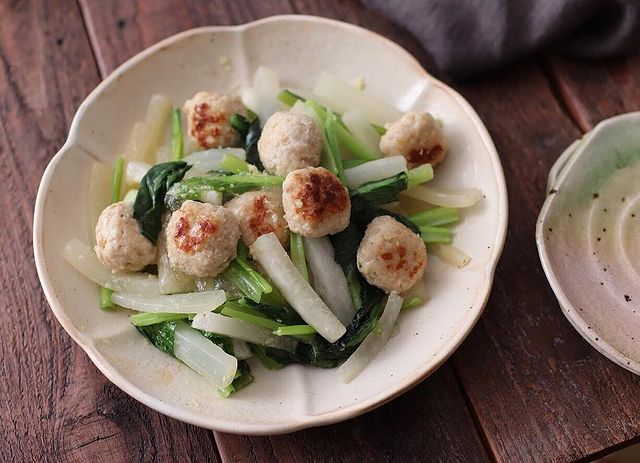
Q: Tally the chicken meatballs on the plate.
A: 8